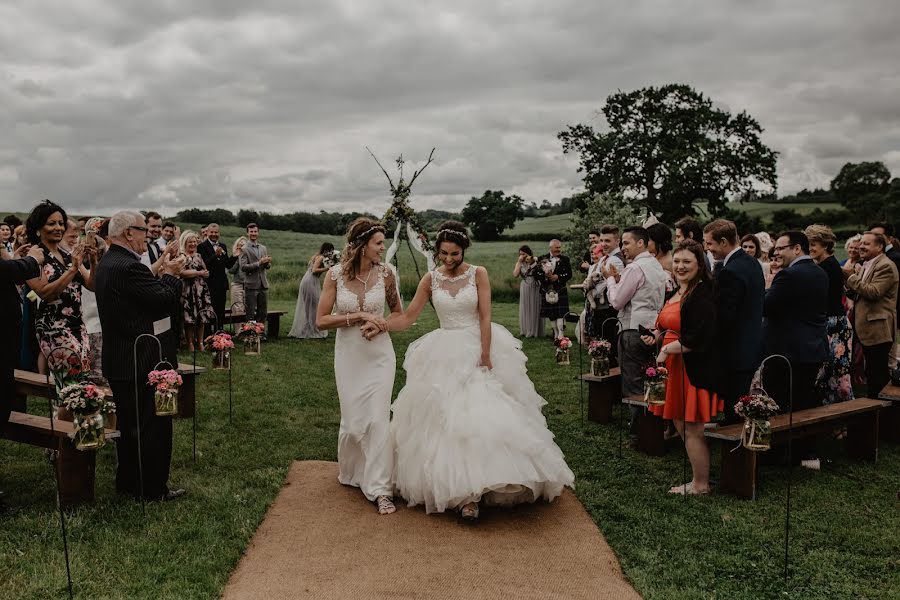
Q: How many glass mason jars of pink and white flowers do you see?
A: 8